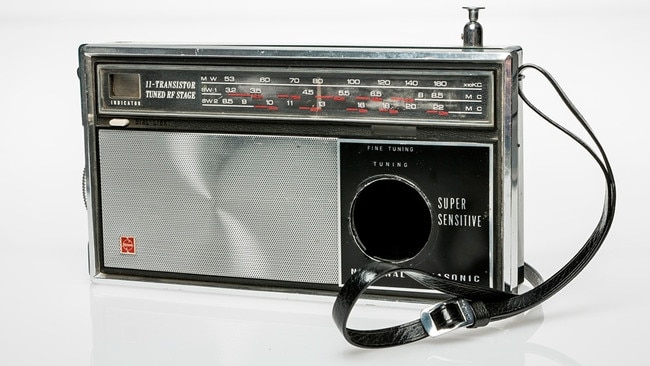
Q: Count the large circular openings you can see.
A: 1